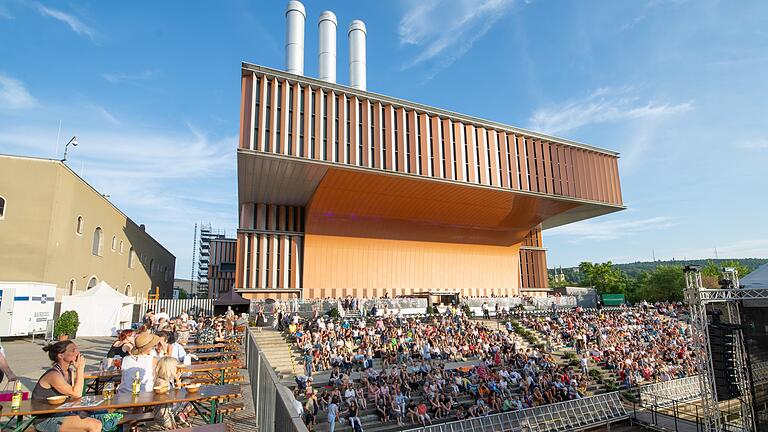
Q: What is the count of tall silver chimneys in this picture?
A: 3